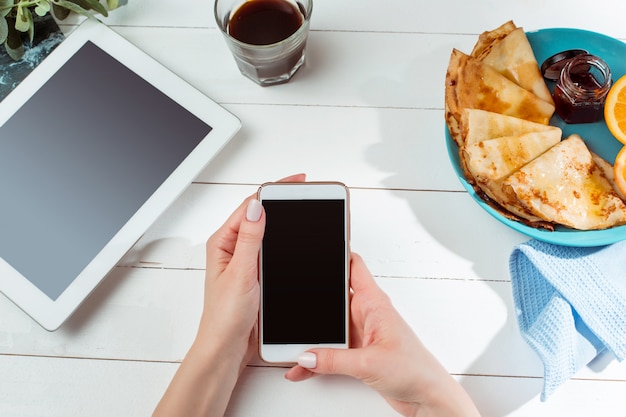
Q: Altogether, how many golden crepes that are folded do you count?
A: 5